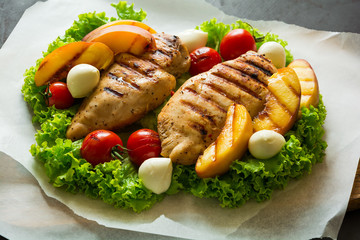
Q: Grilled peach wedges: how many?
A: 6